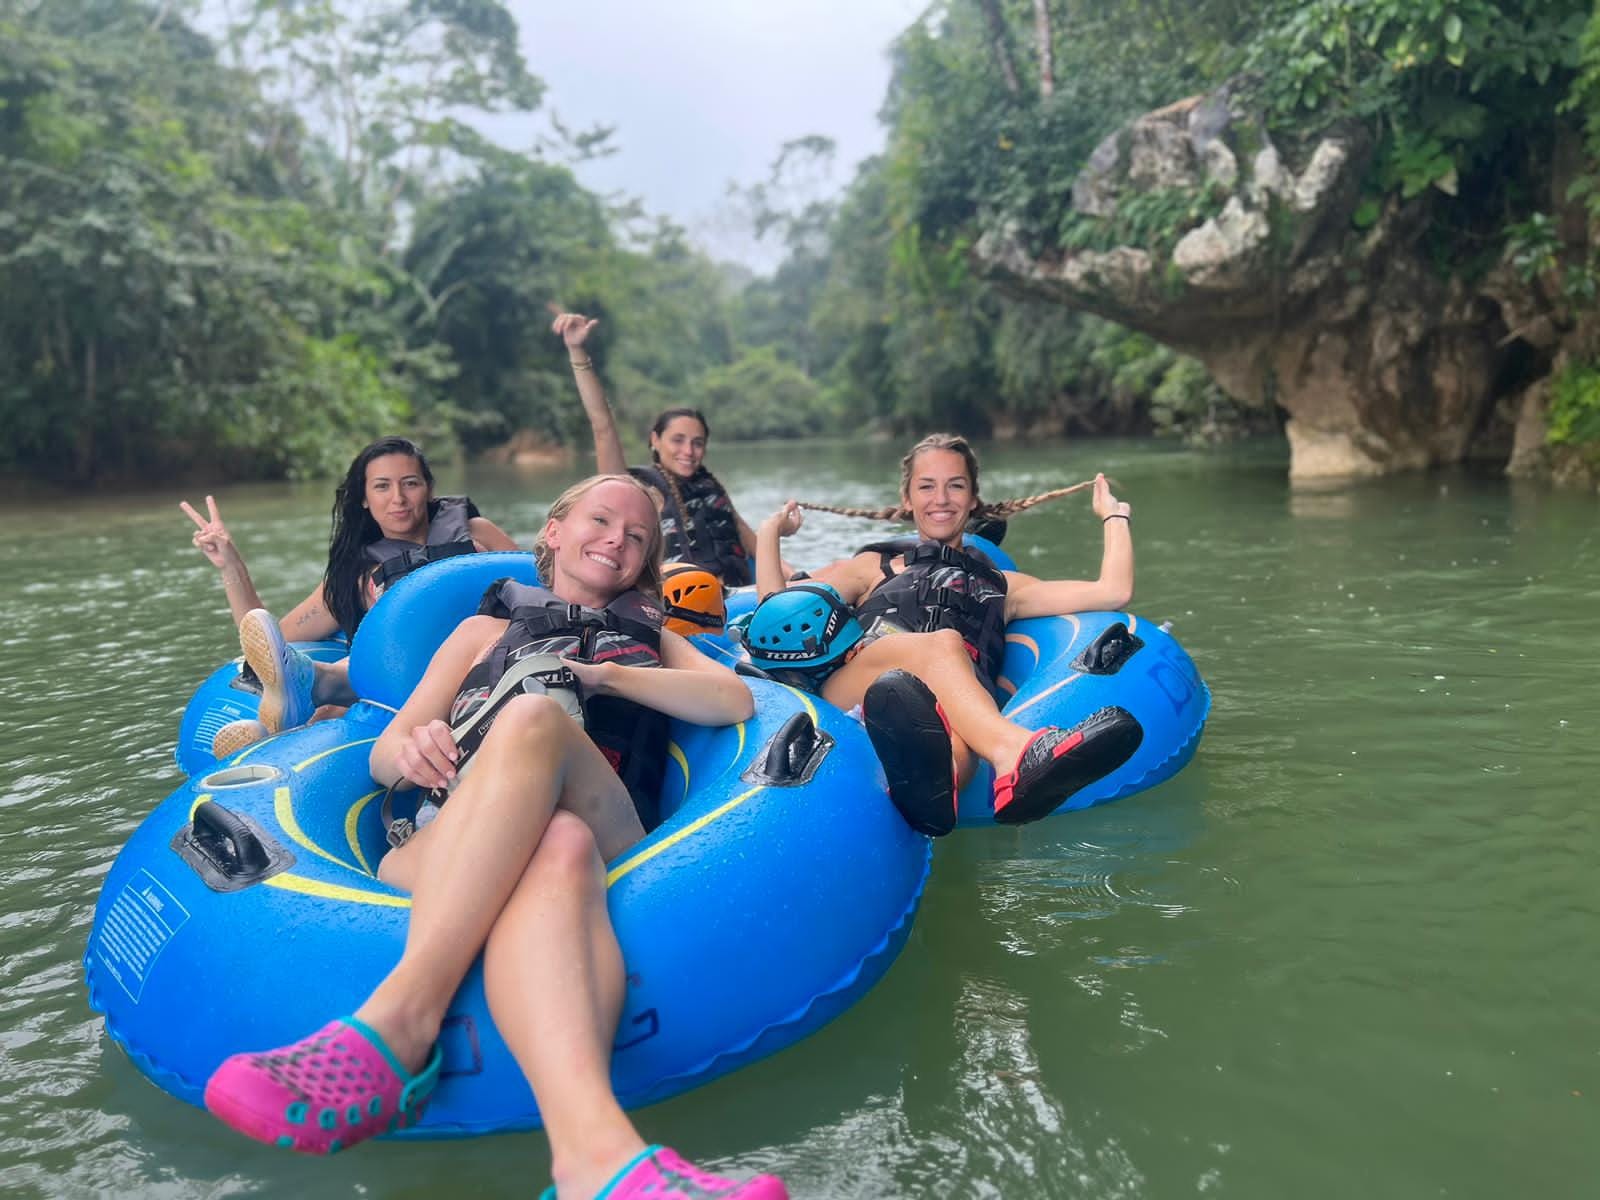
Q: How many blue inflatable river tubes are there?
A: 4